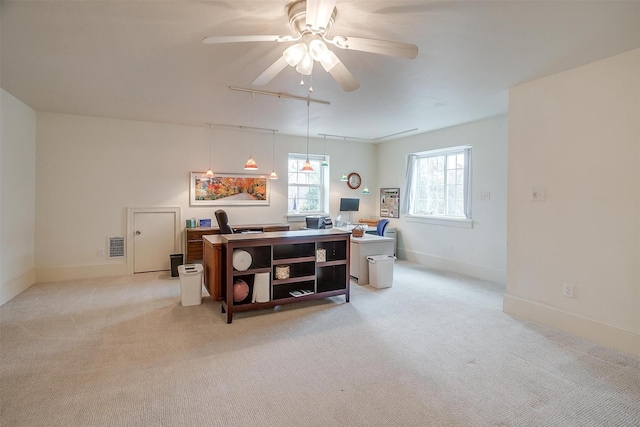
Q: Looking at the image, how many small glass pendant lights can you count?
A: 7